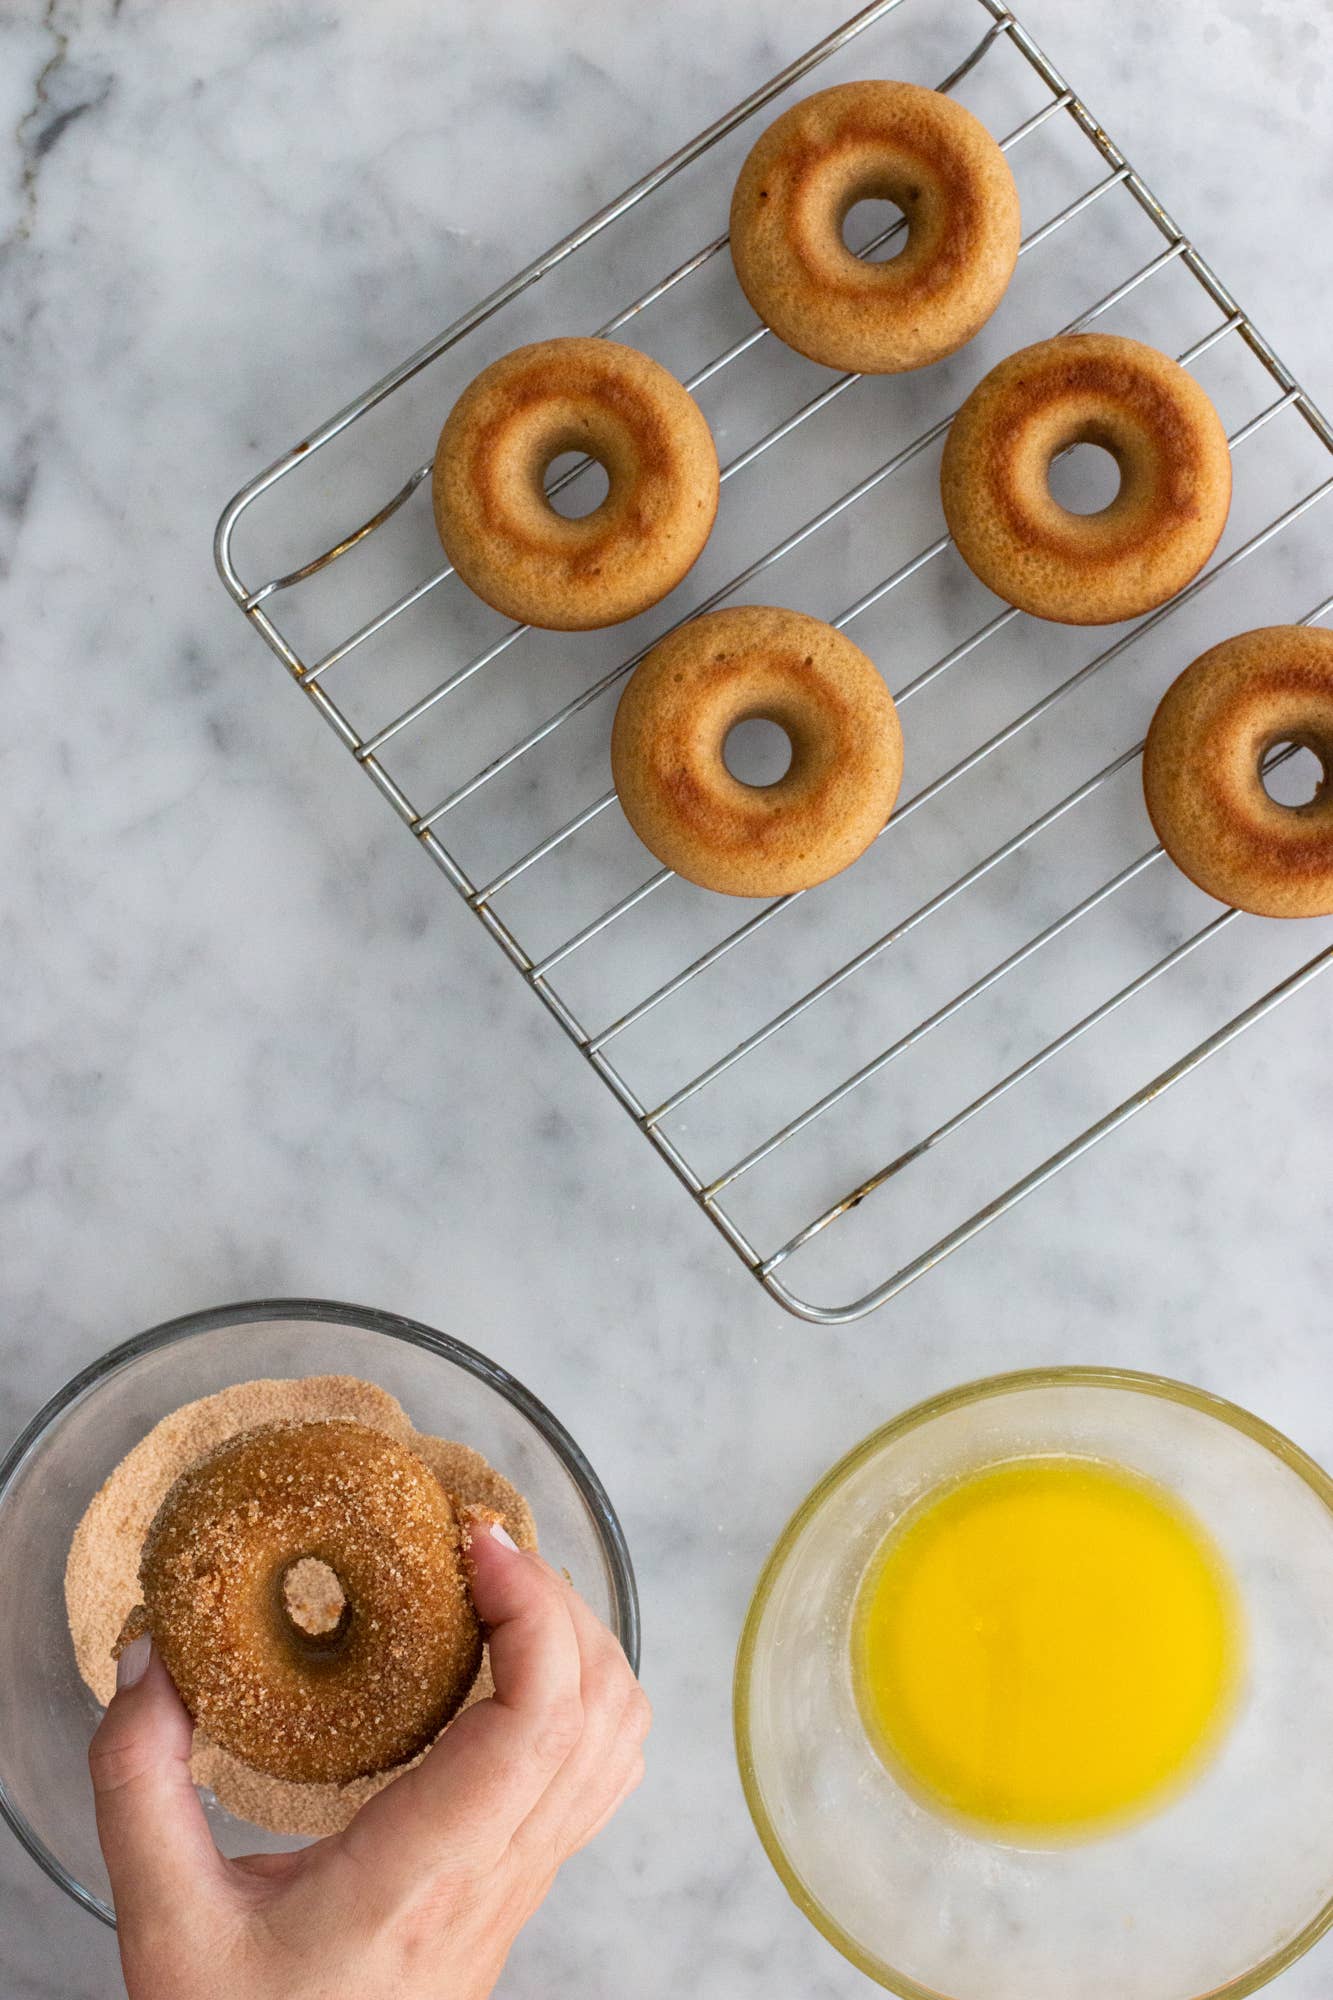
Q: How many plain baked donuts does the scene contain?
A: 5